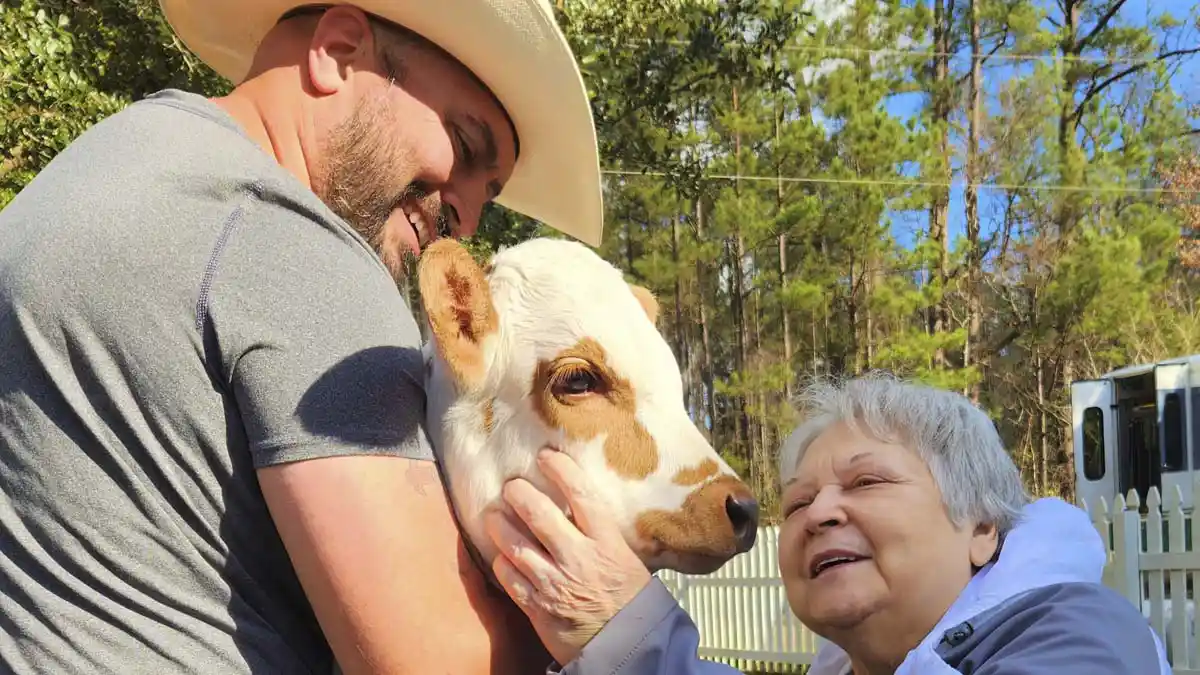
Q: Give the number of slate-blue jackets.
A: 1